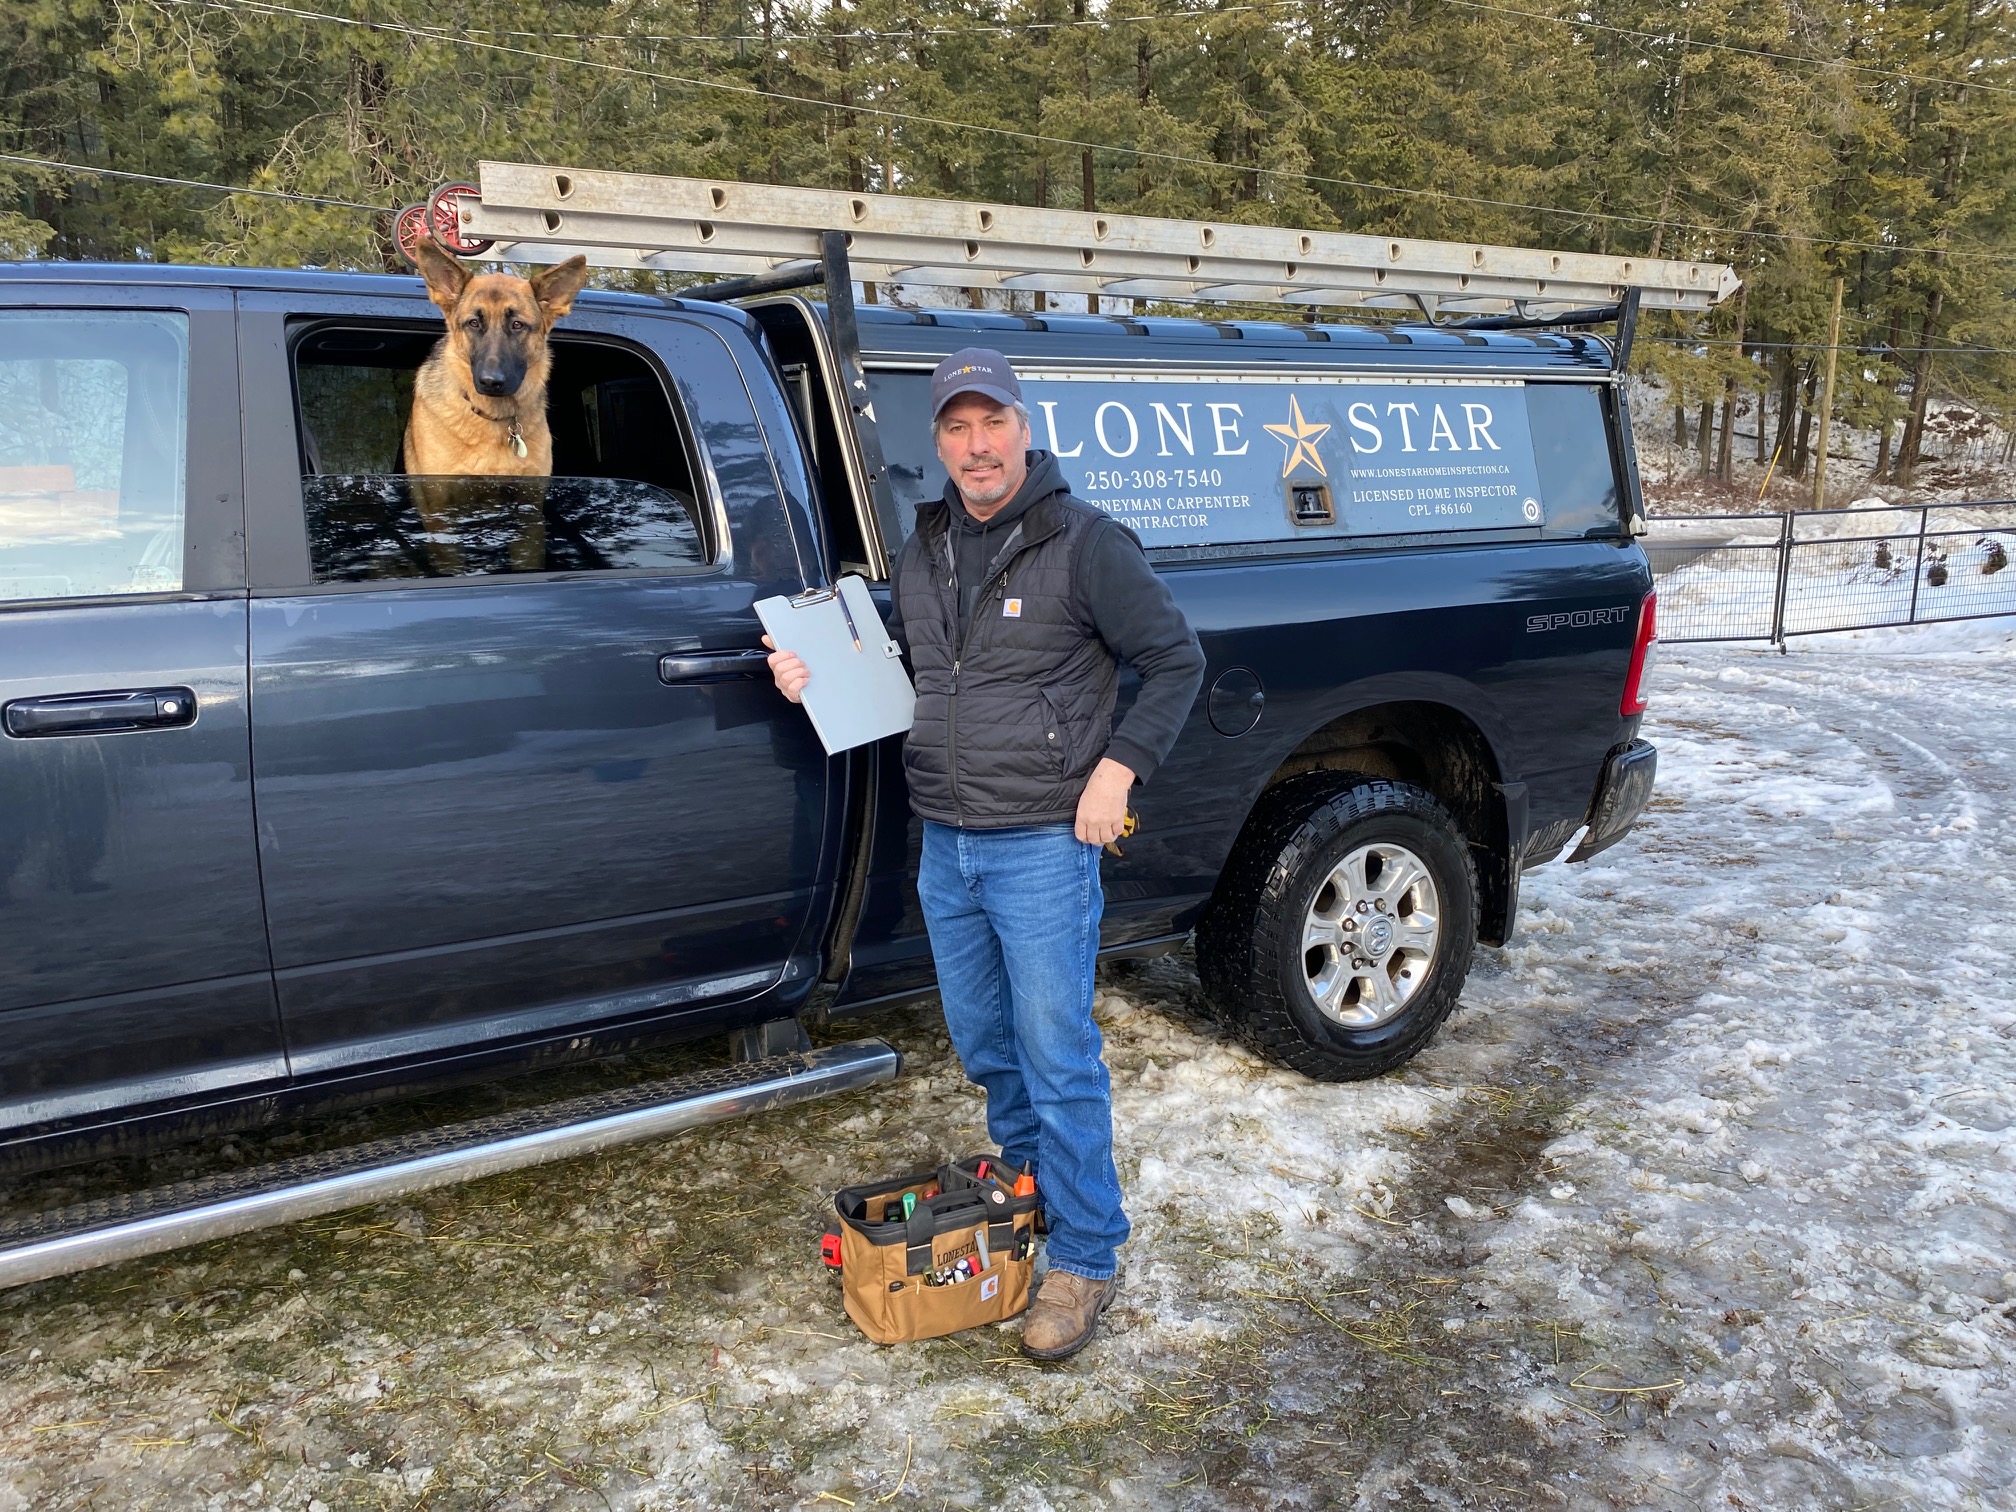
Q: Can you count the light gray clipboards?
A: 1